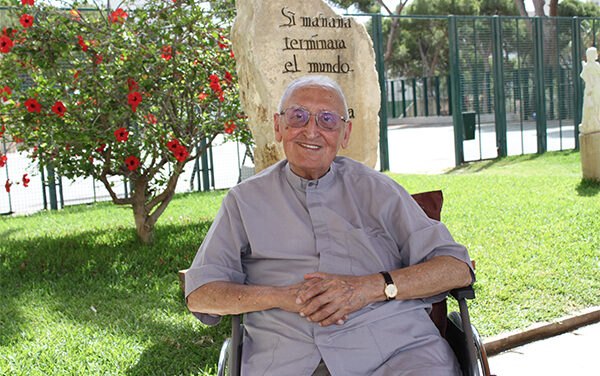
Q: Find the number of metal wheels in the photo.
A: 2